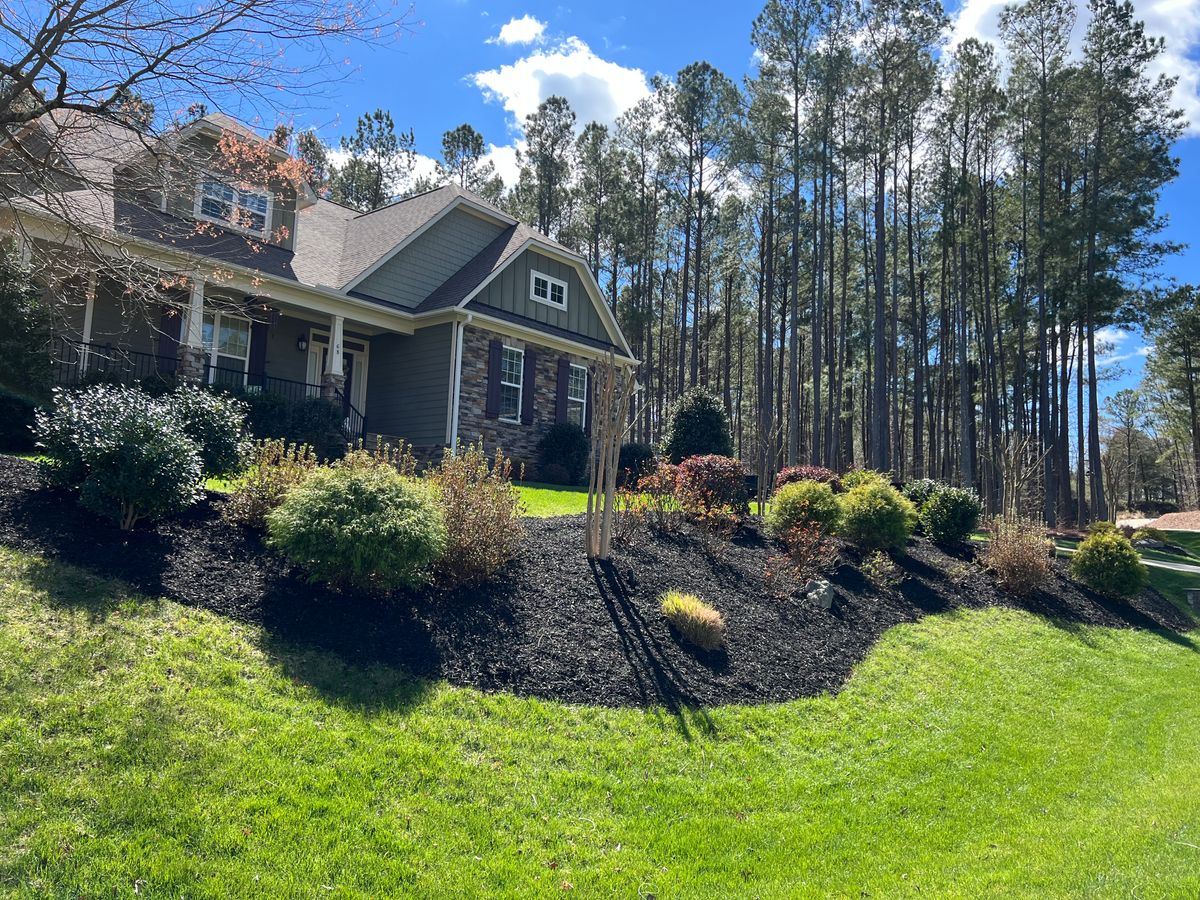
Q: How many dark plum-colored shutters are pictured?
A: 6